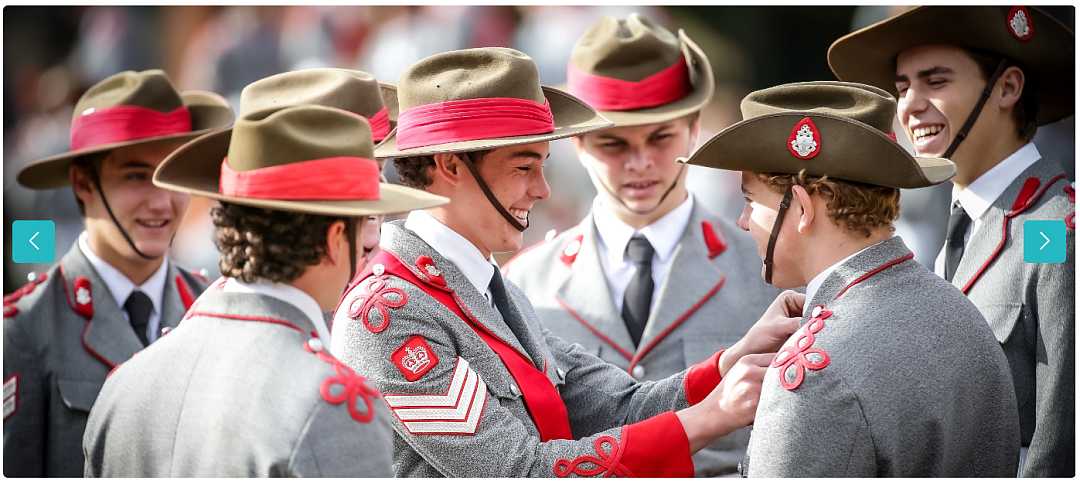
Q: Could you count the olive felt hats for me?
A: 7